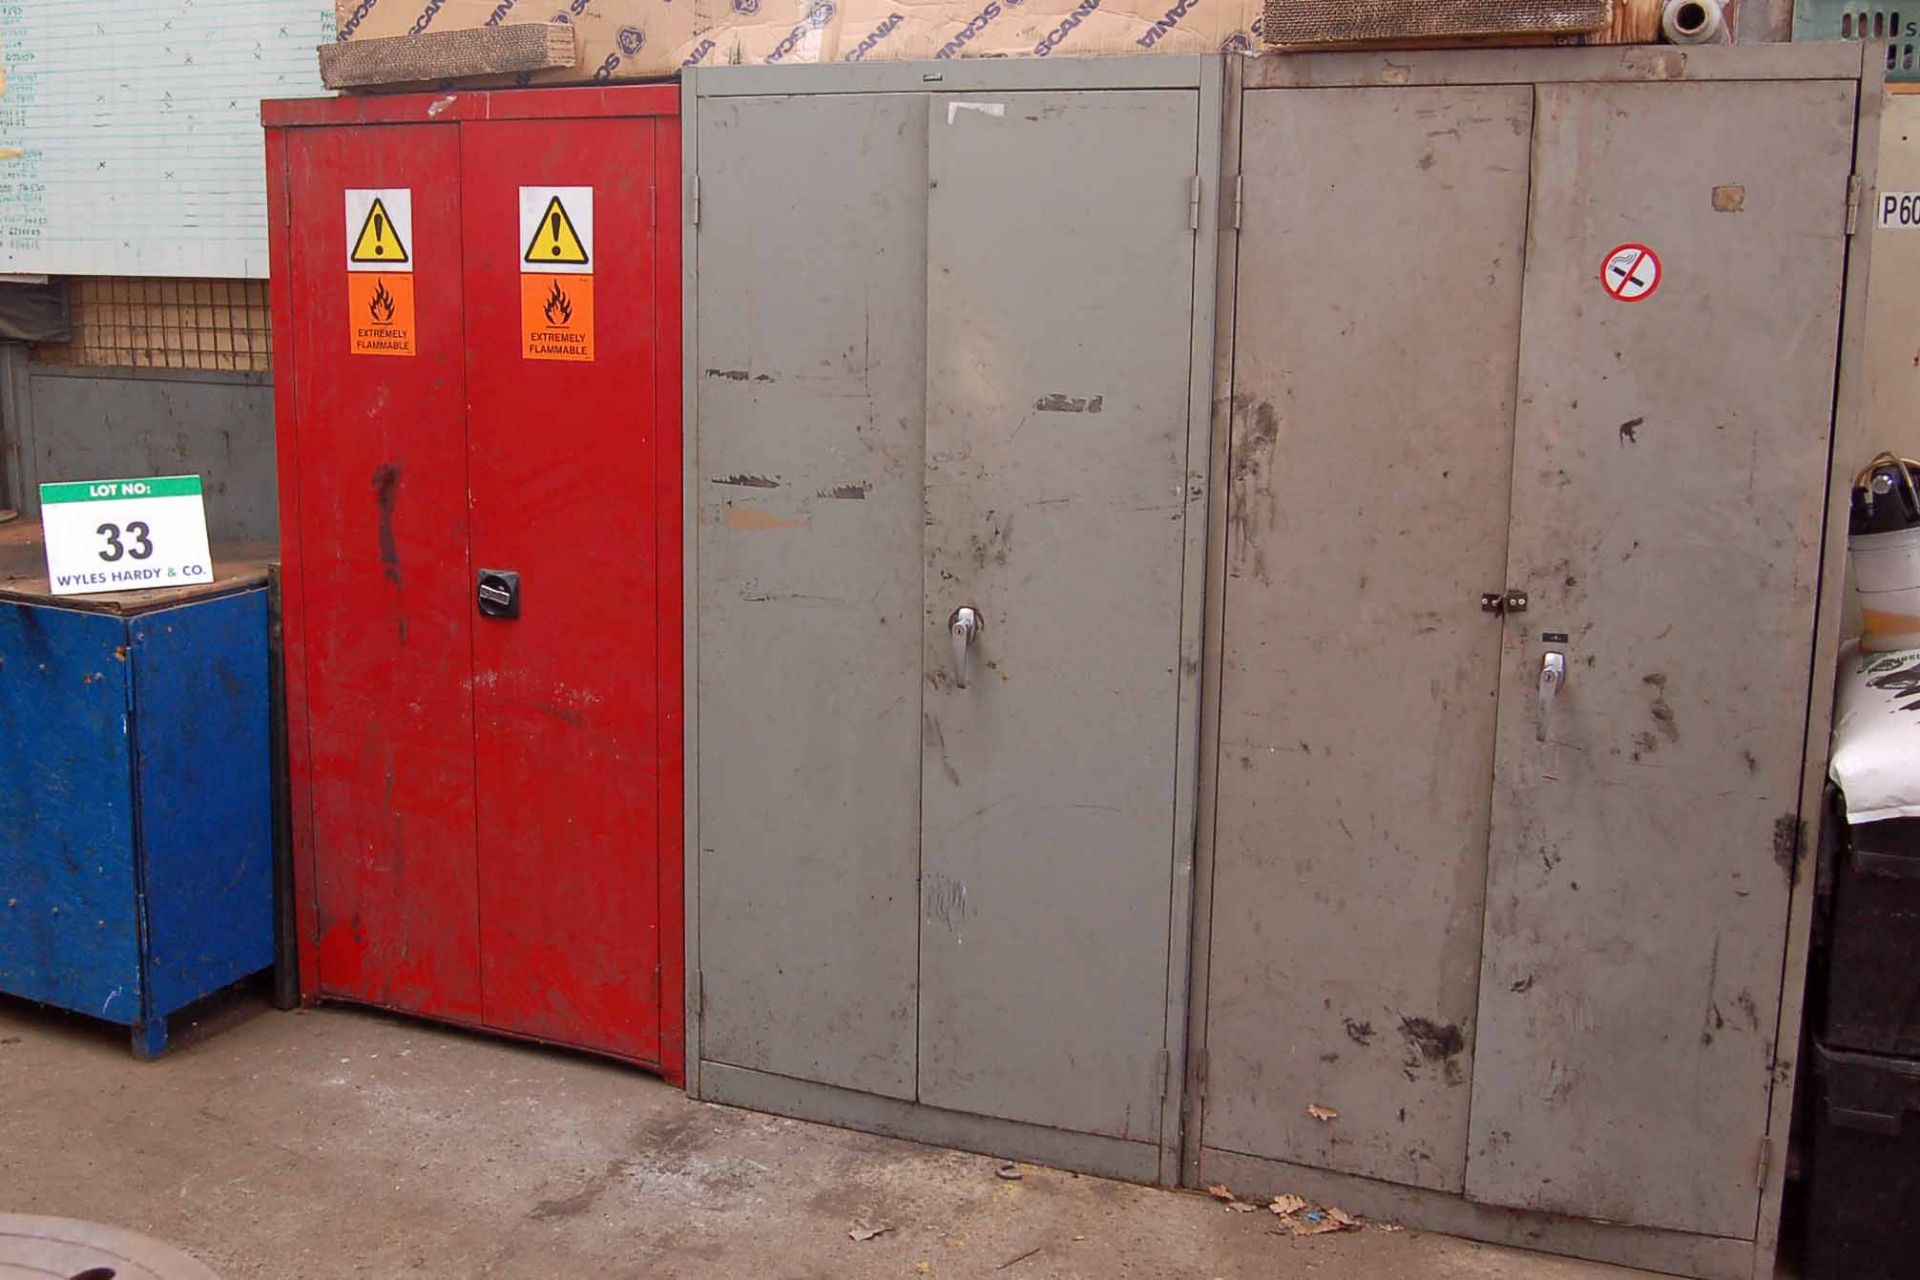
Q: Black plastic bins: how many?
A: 2